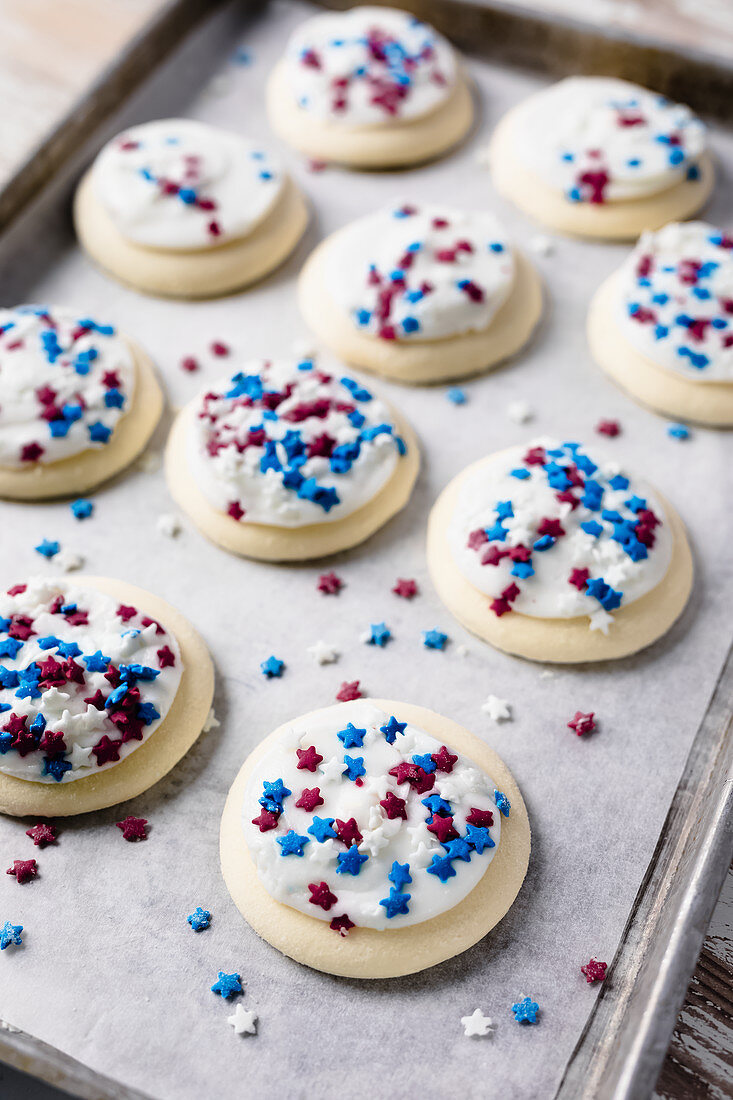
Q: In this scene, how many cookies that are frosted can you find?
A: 10